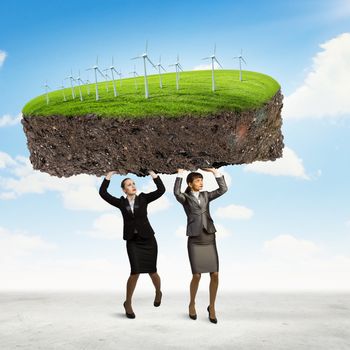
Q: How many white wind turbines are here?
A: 15